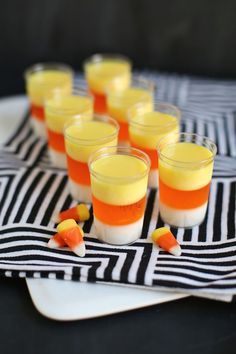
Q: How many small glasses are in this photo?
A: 8